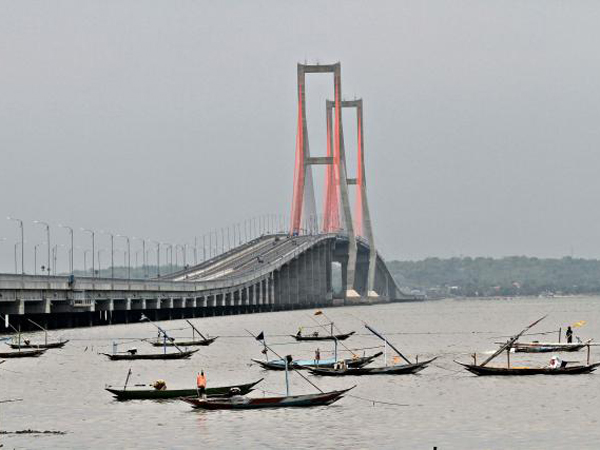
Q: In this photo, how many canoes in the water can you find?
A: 11